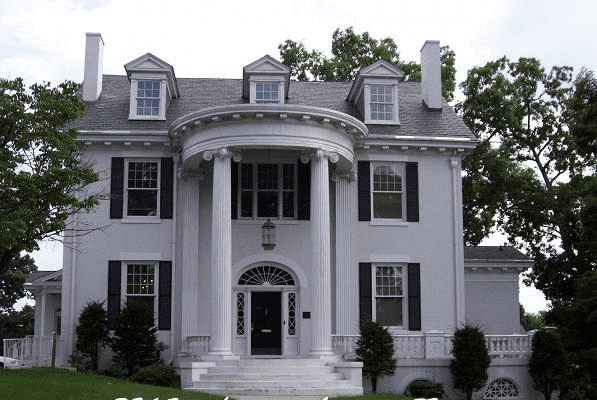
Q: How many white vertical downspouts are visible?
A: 3